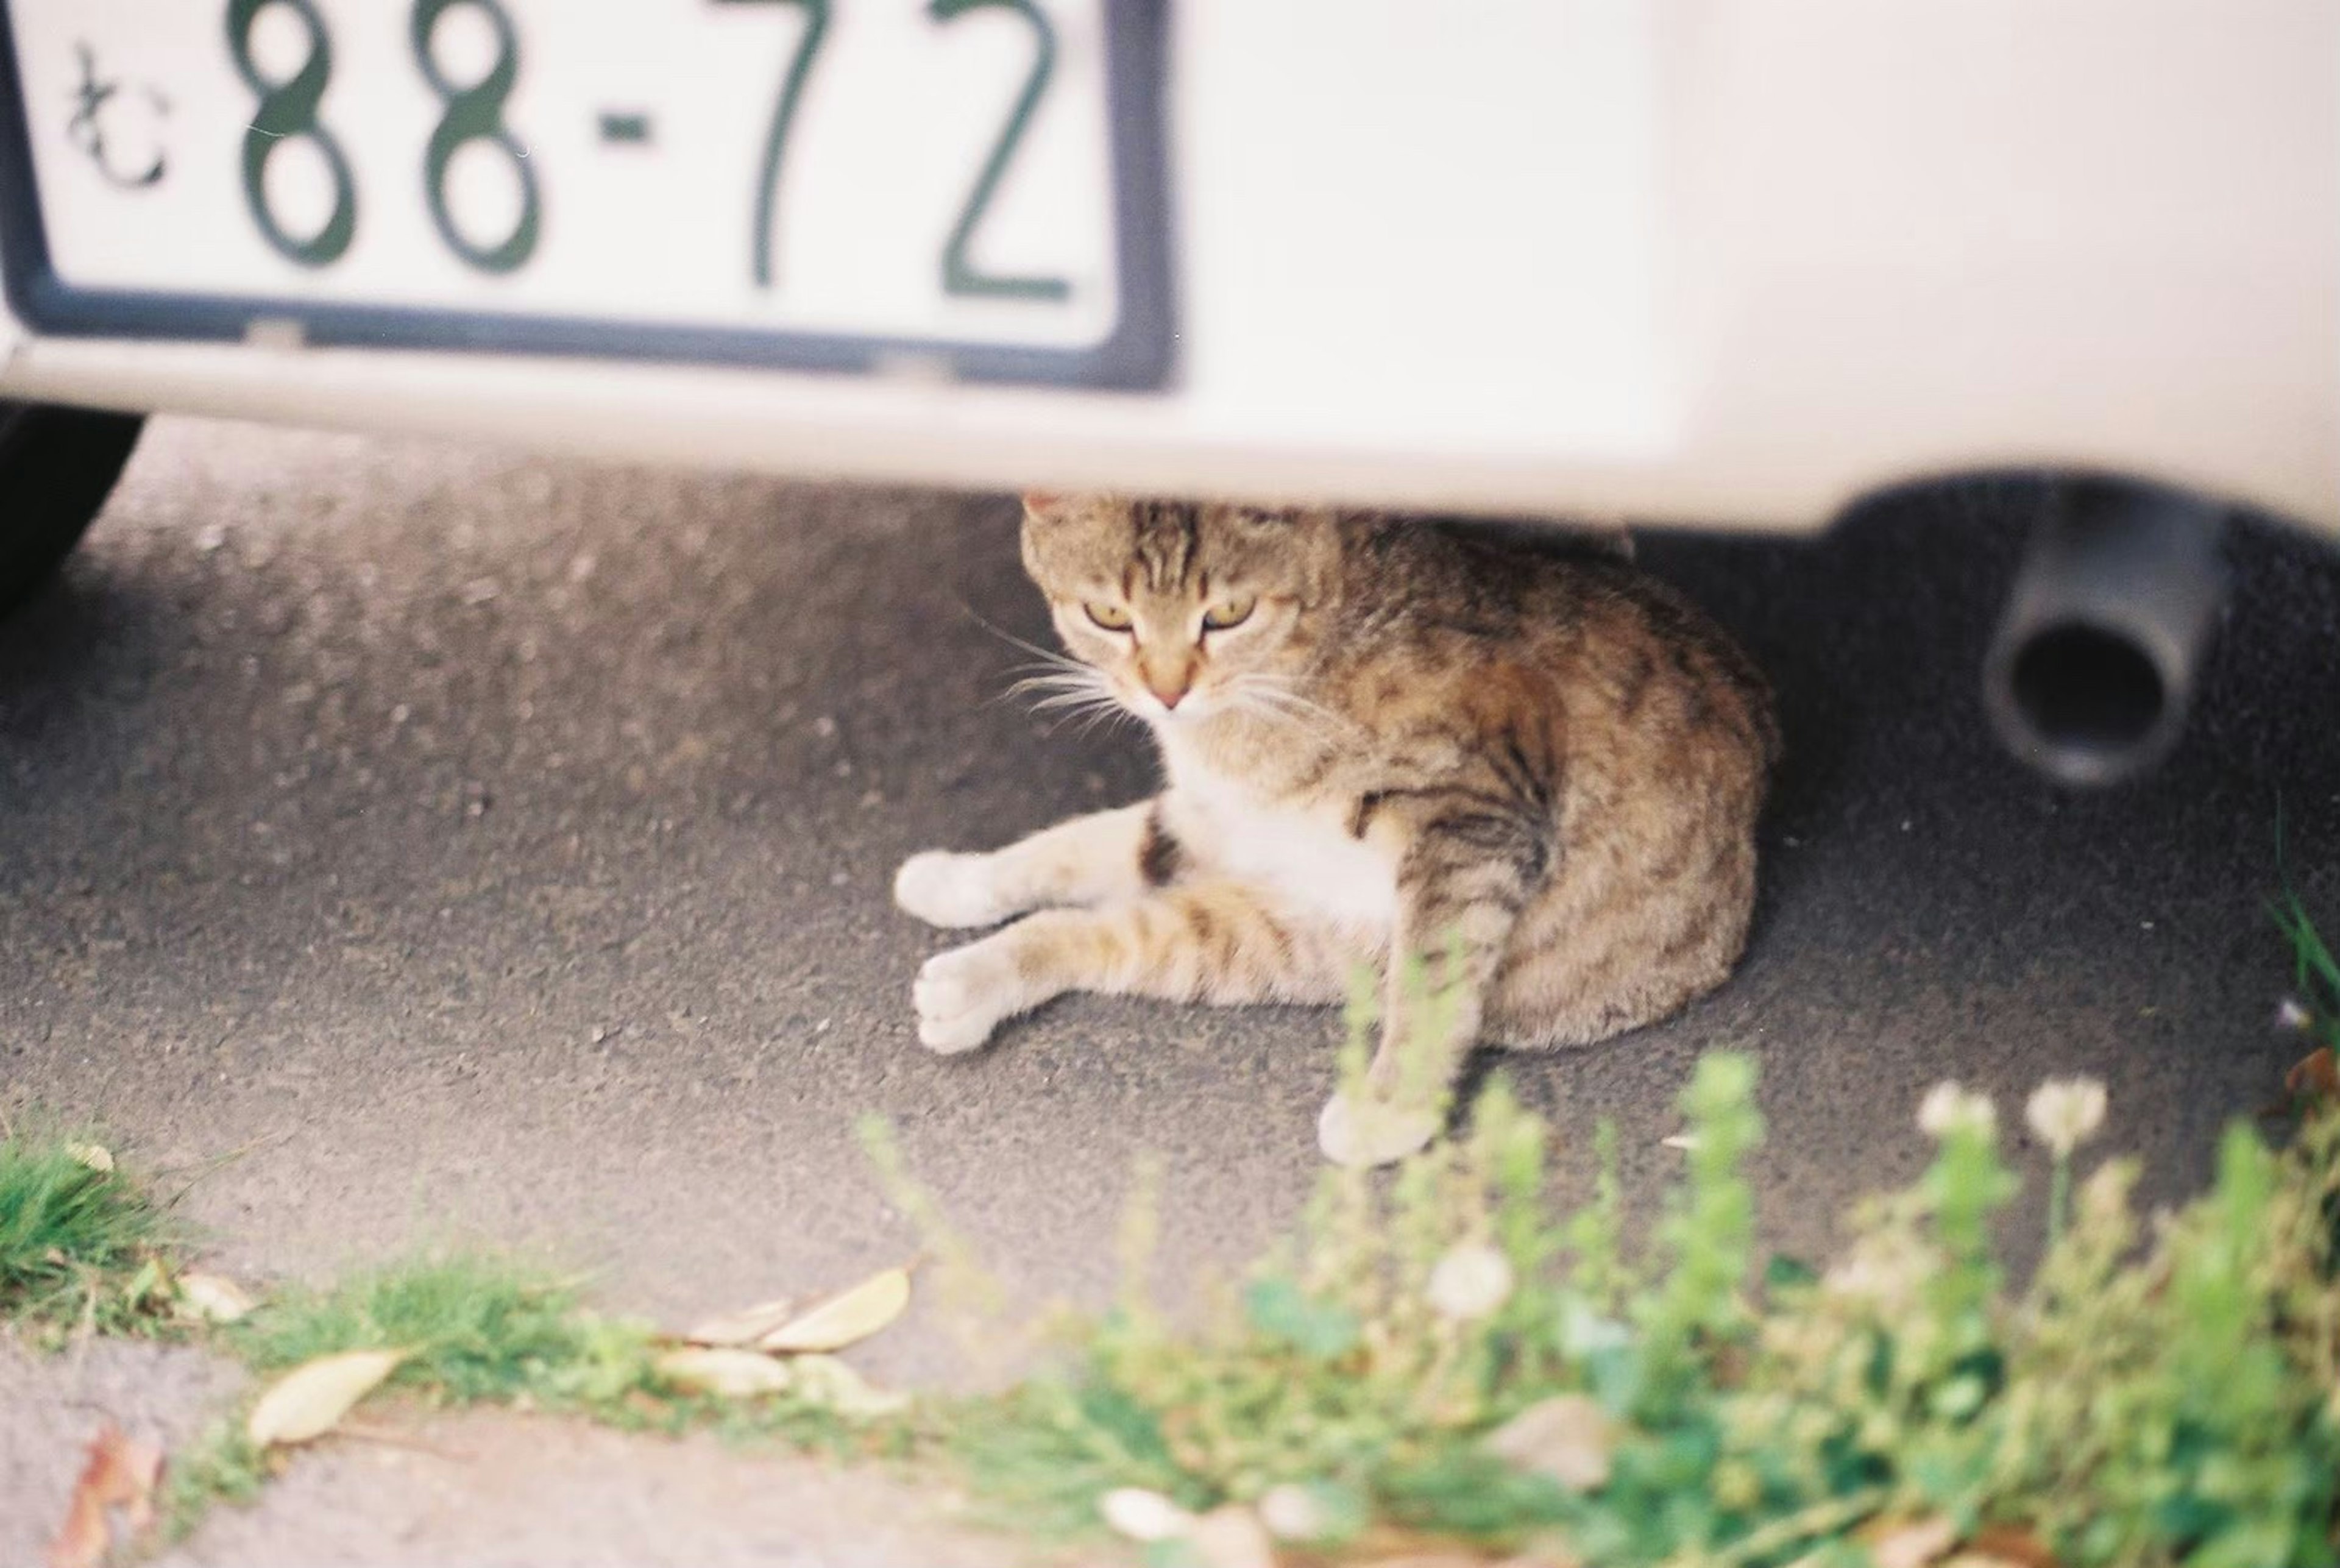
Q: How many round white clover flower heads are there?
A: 3